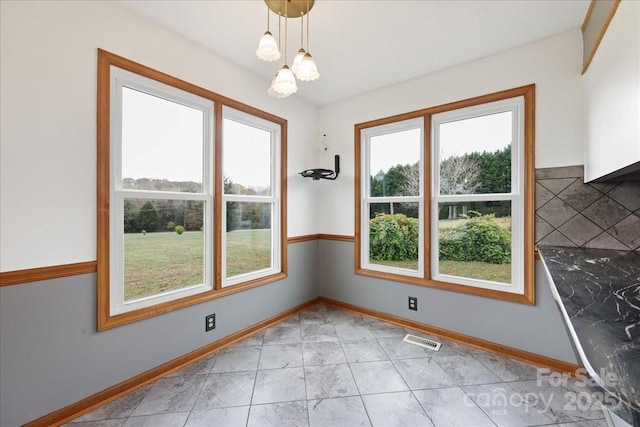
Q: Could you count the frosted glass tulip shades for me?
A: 5